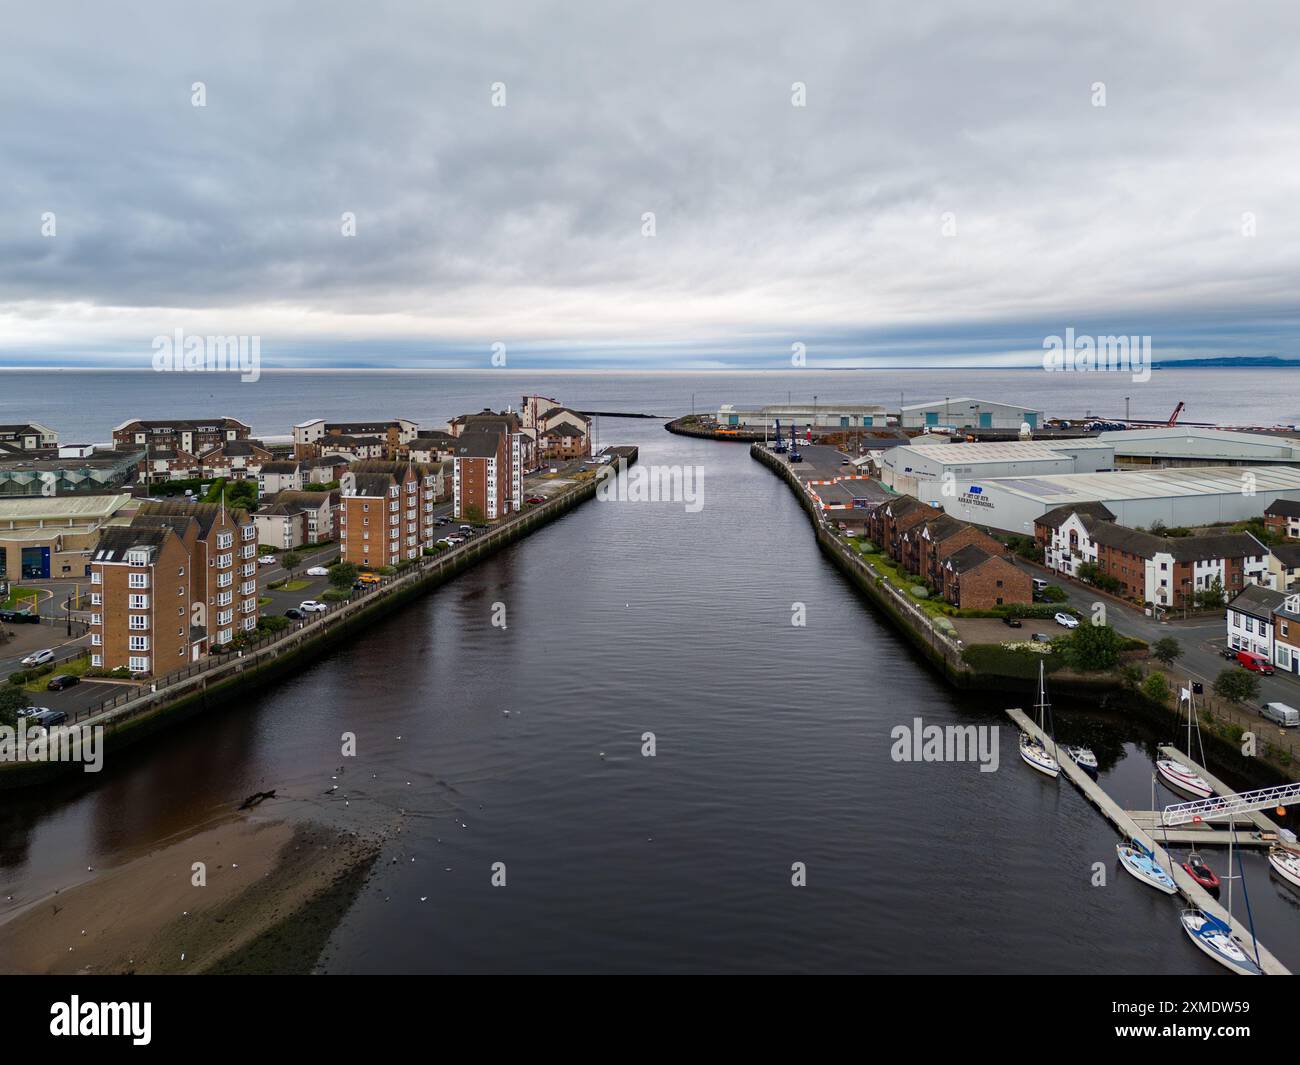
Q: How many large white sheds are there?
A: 5